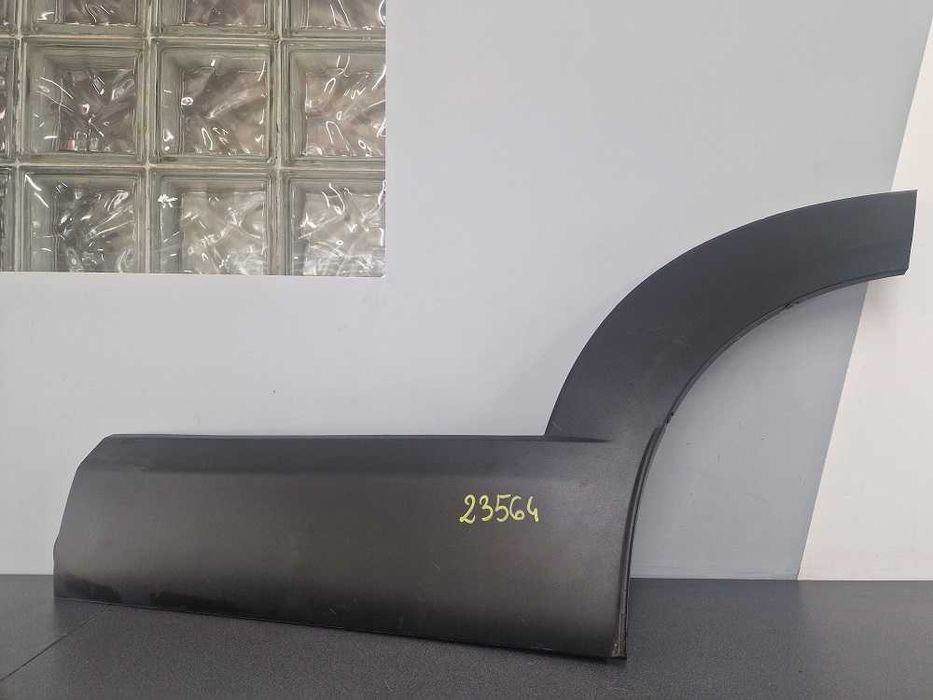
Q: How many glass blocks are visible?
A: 12